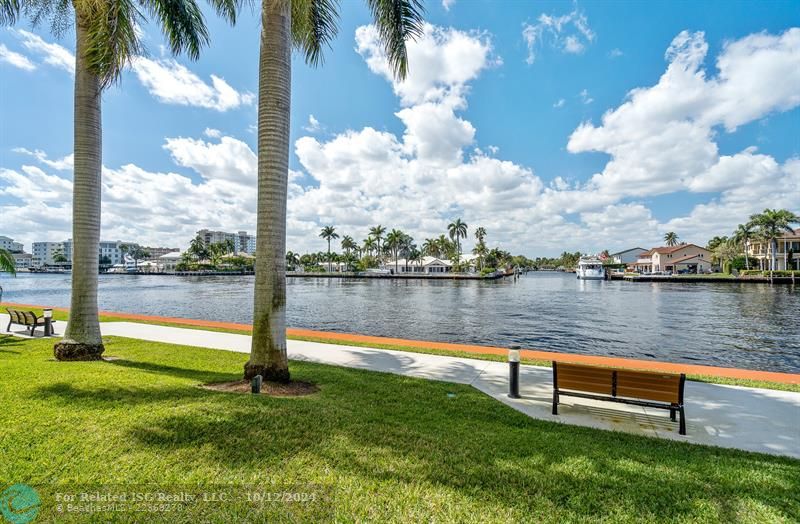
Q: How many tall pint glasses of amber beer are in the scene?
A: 0